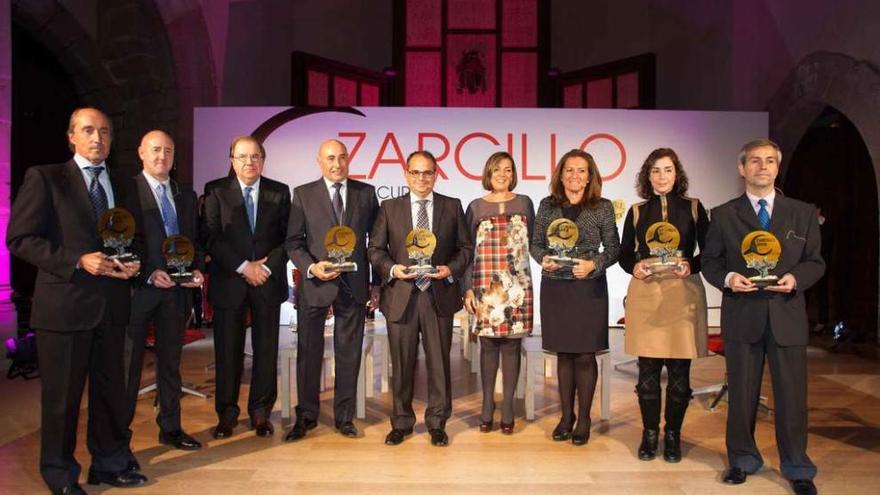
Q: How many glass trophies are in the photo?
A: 7